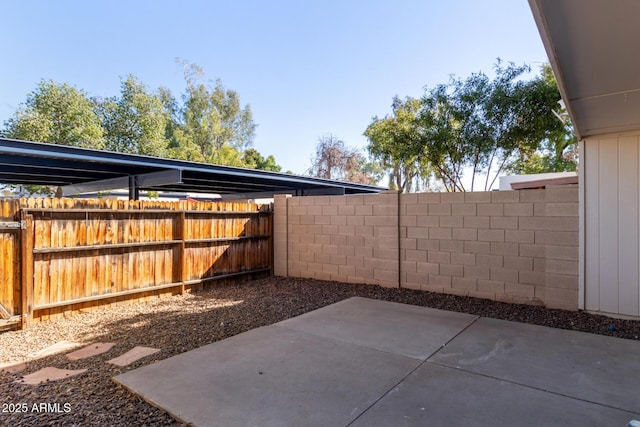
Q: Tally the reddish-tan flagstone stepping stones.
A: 5